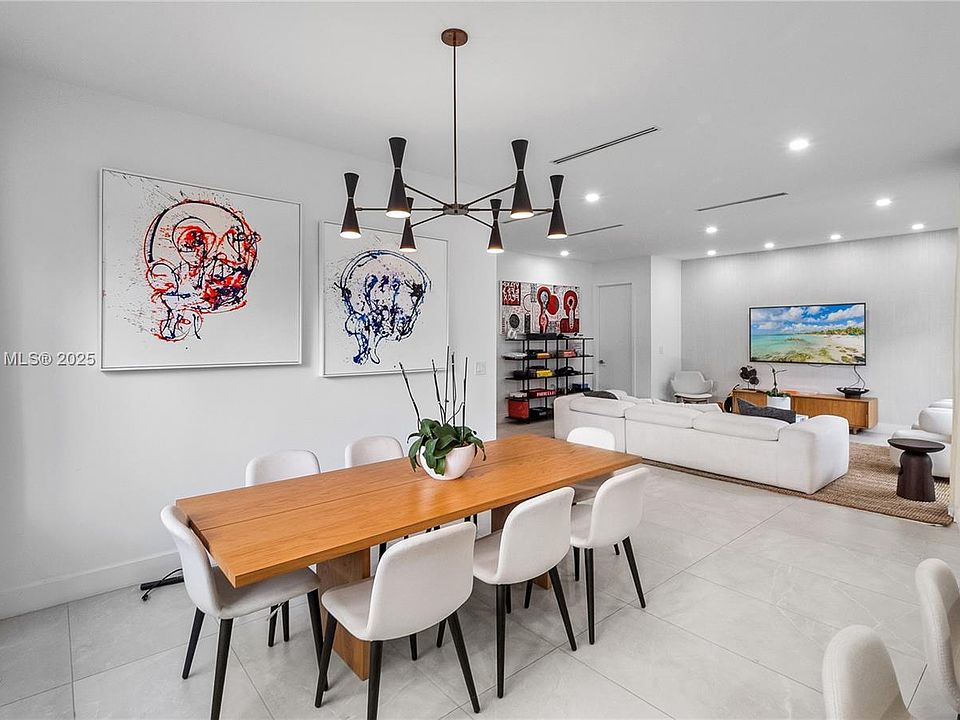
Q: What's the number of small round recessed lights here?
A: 9